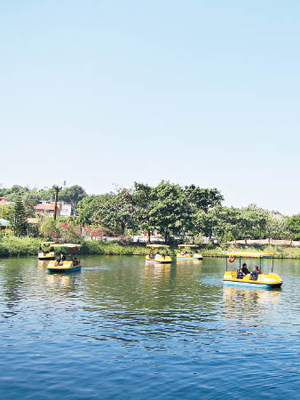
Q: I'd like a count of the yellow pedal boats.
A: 5